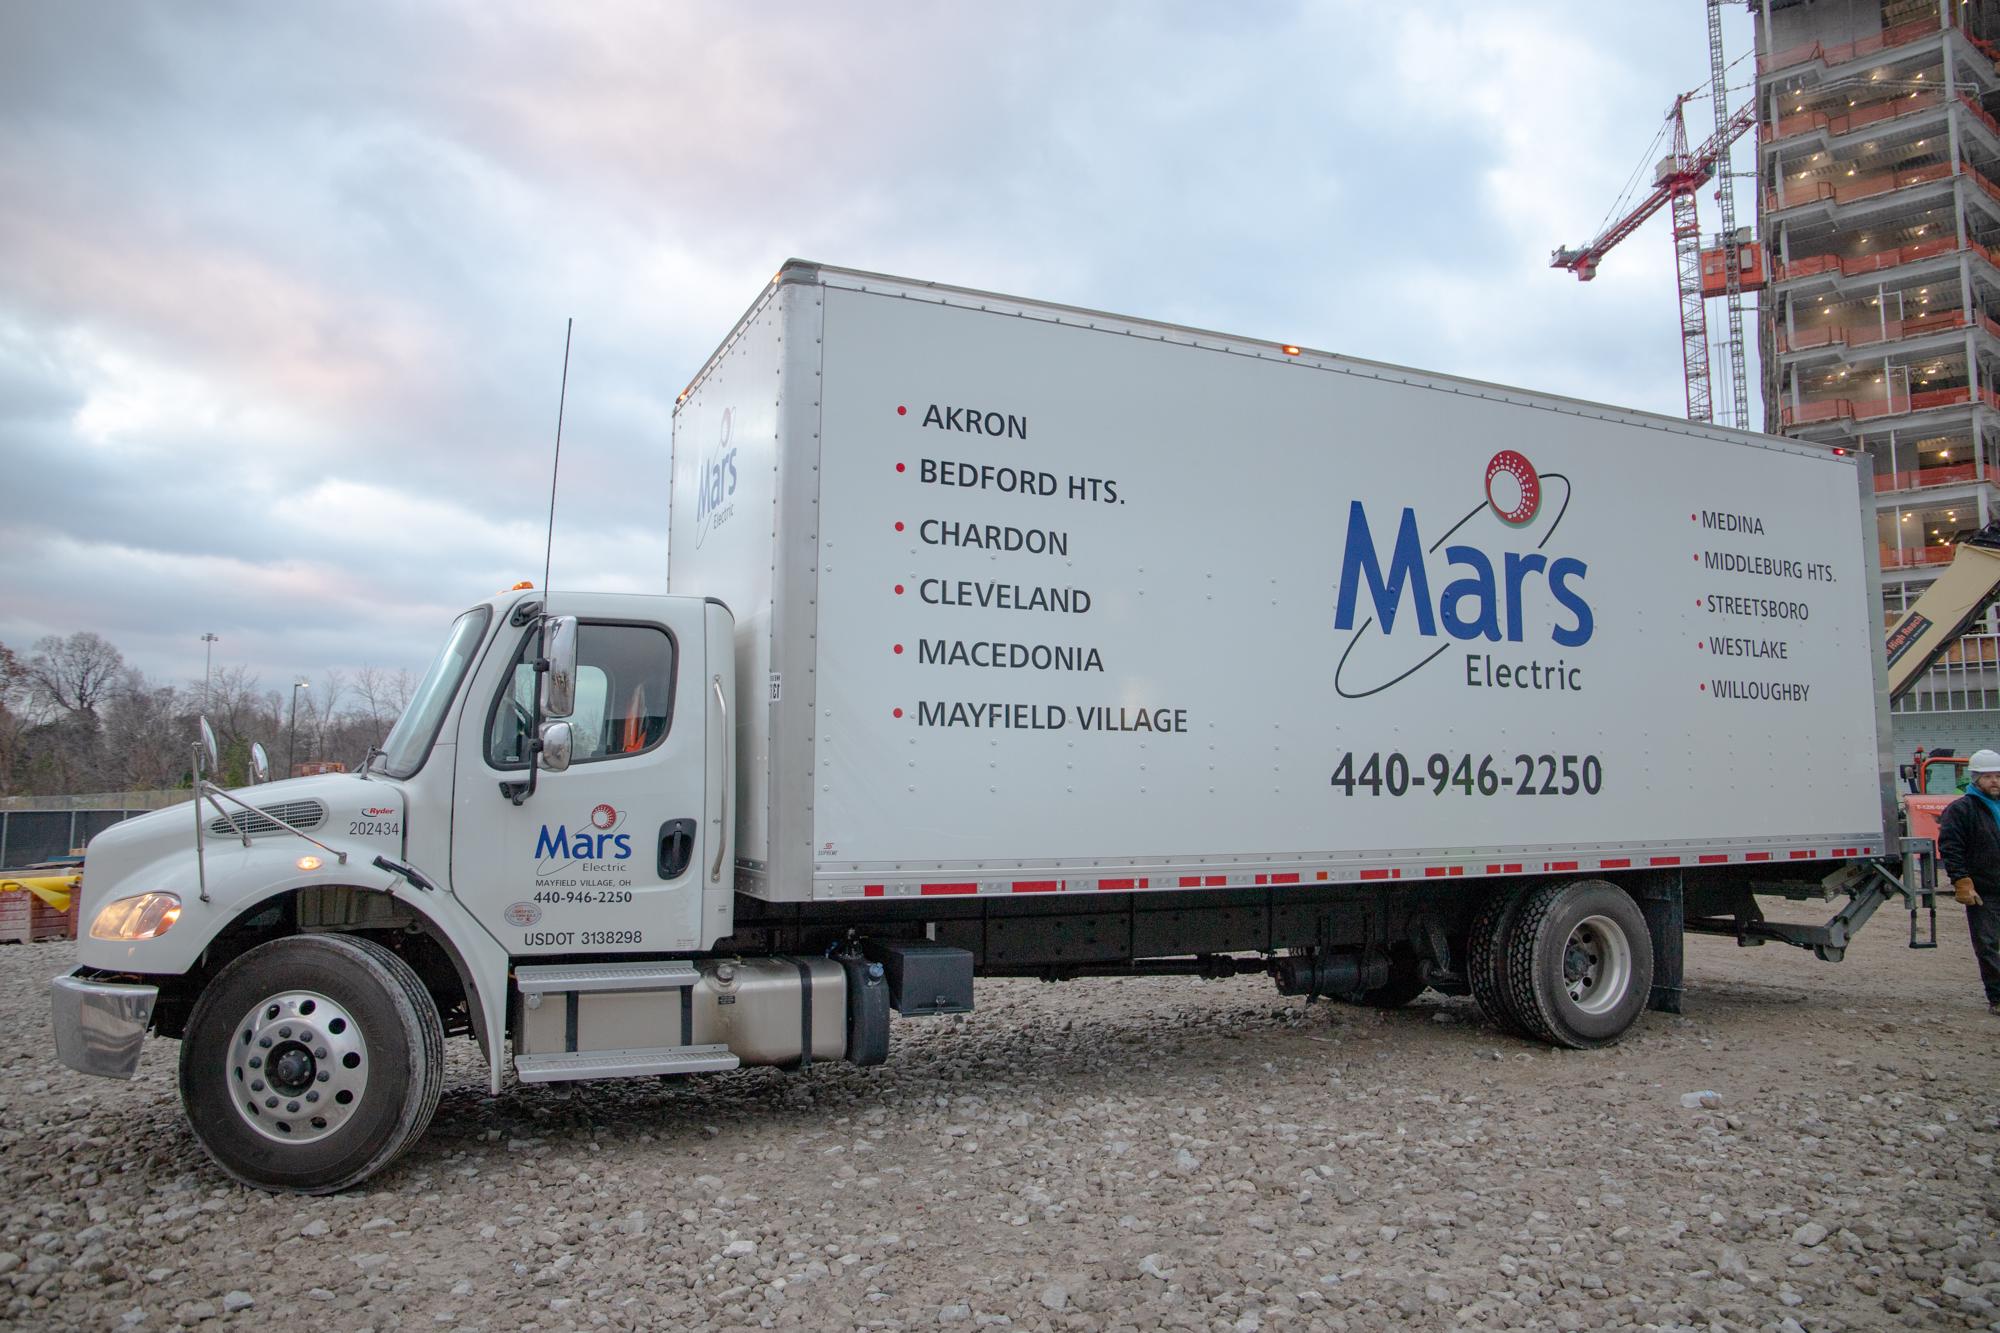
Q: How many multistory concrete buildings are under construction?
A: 1